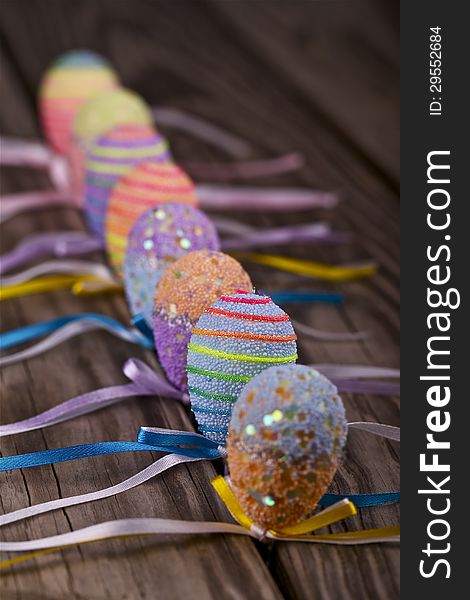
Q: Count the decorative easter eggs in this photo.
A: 8